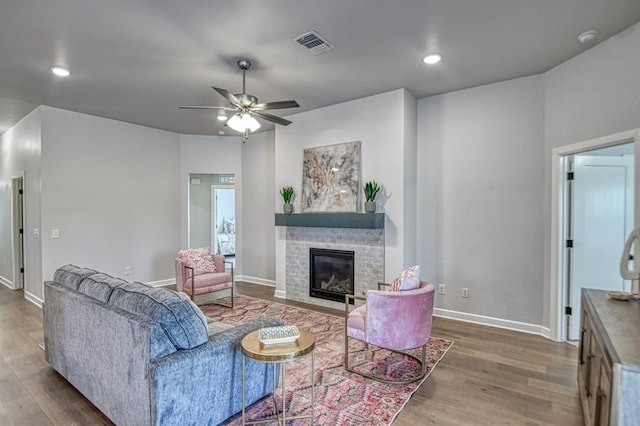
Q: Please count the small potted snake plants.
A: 2